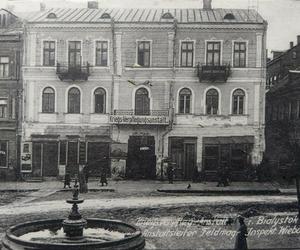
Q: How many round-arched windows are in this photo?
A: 7